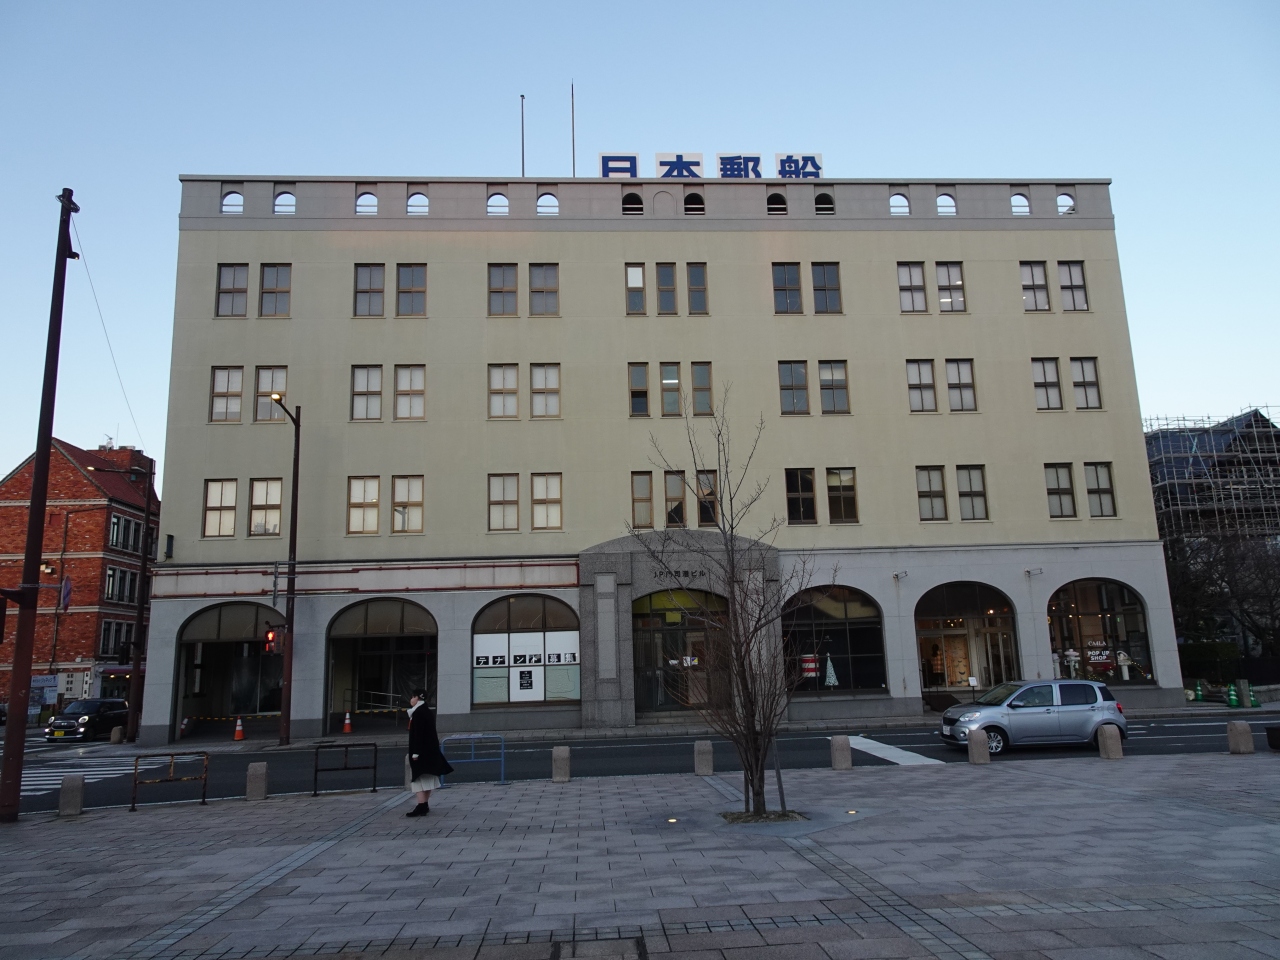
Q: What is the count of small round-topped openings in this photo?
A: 14